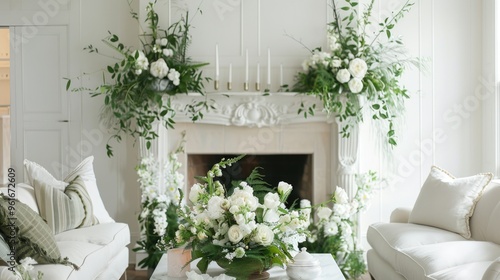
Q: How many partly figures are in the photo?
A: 0